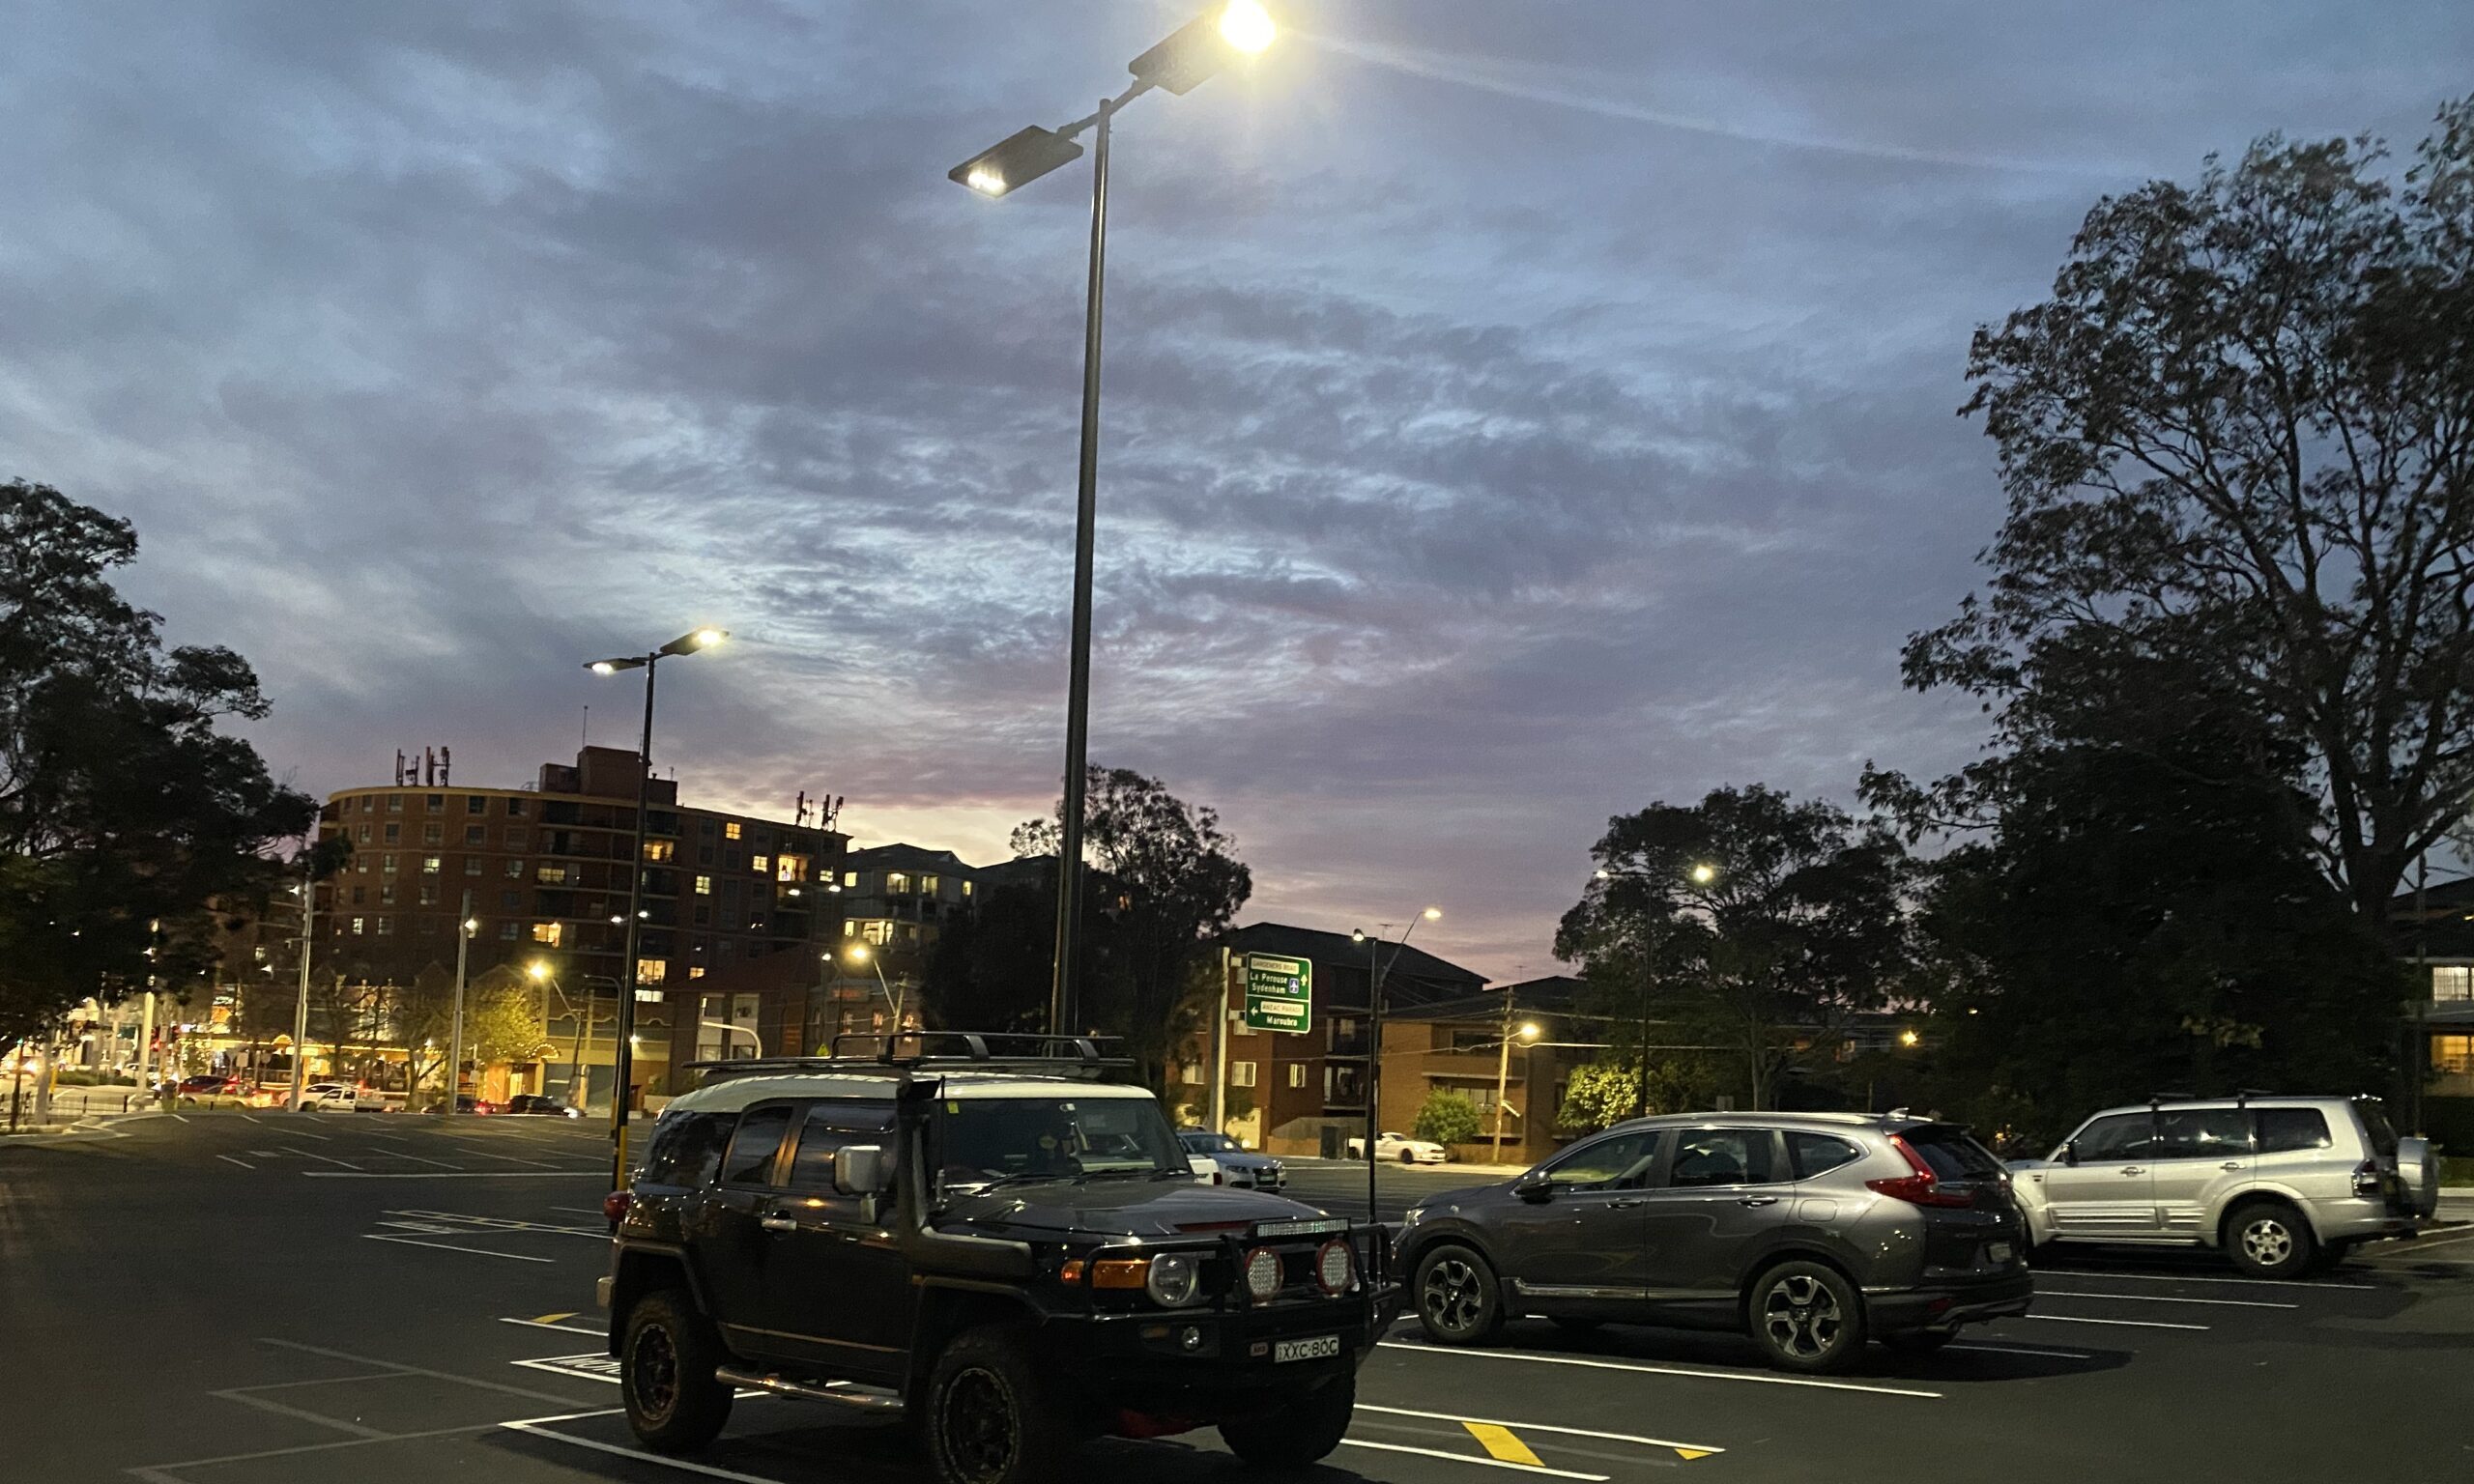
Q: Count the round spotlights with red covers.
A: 2